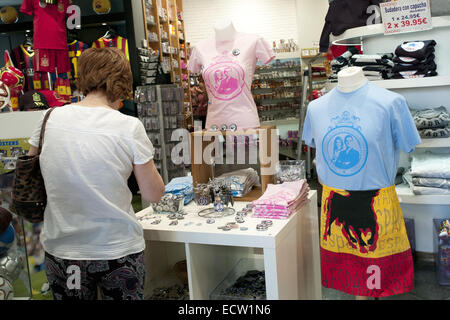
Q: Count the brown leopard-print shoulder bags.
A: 1